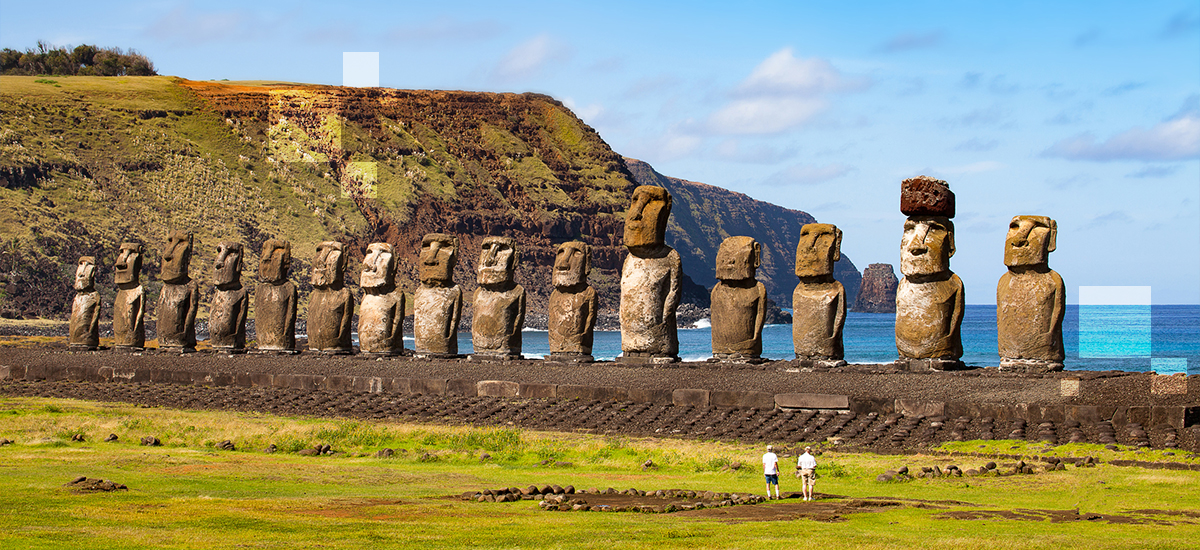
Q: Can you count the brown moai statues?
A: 15